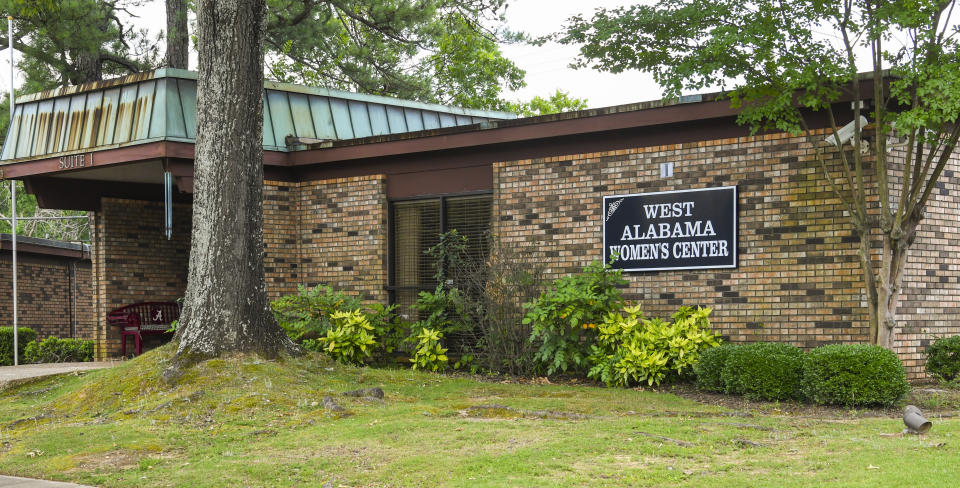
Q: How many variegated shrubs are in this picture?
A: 3